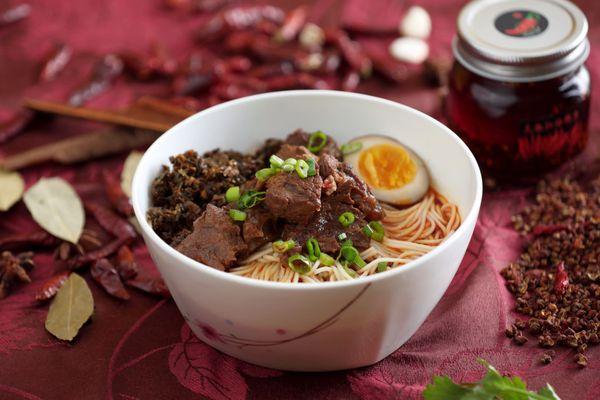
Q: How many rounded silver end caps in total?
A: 1